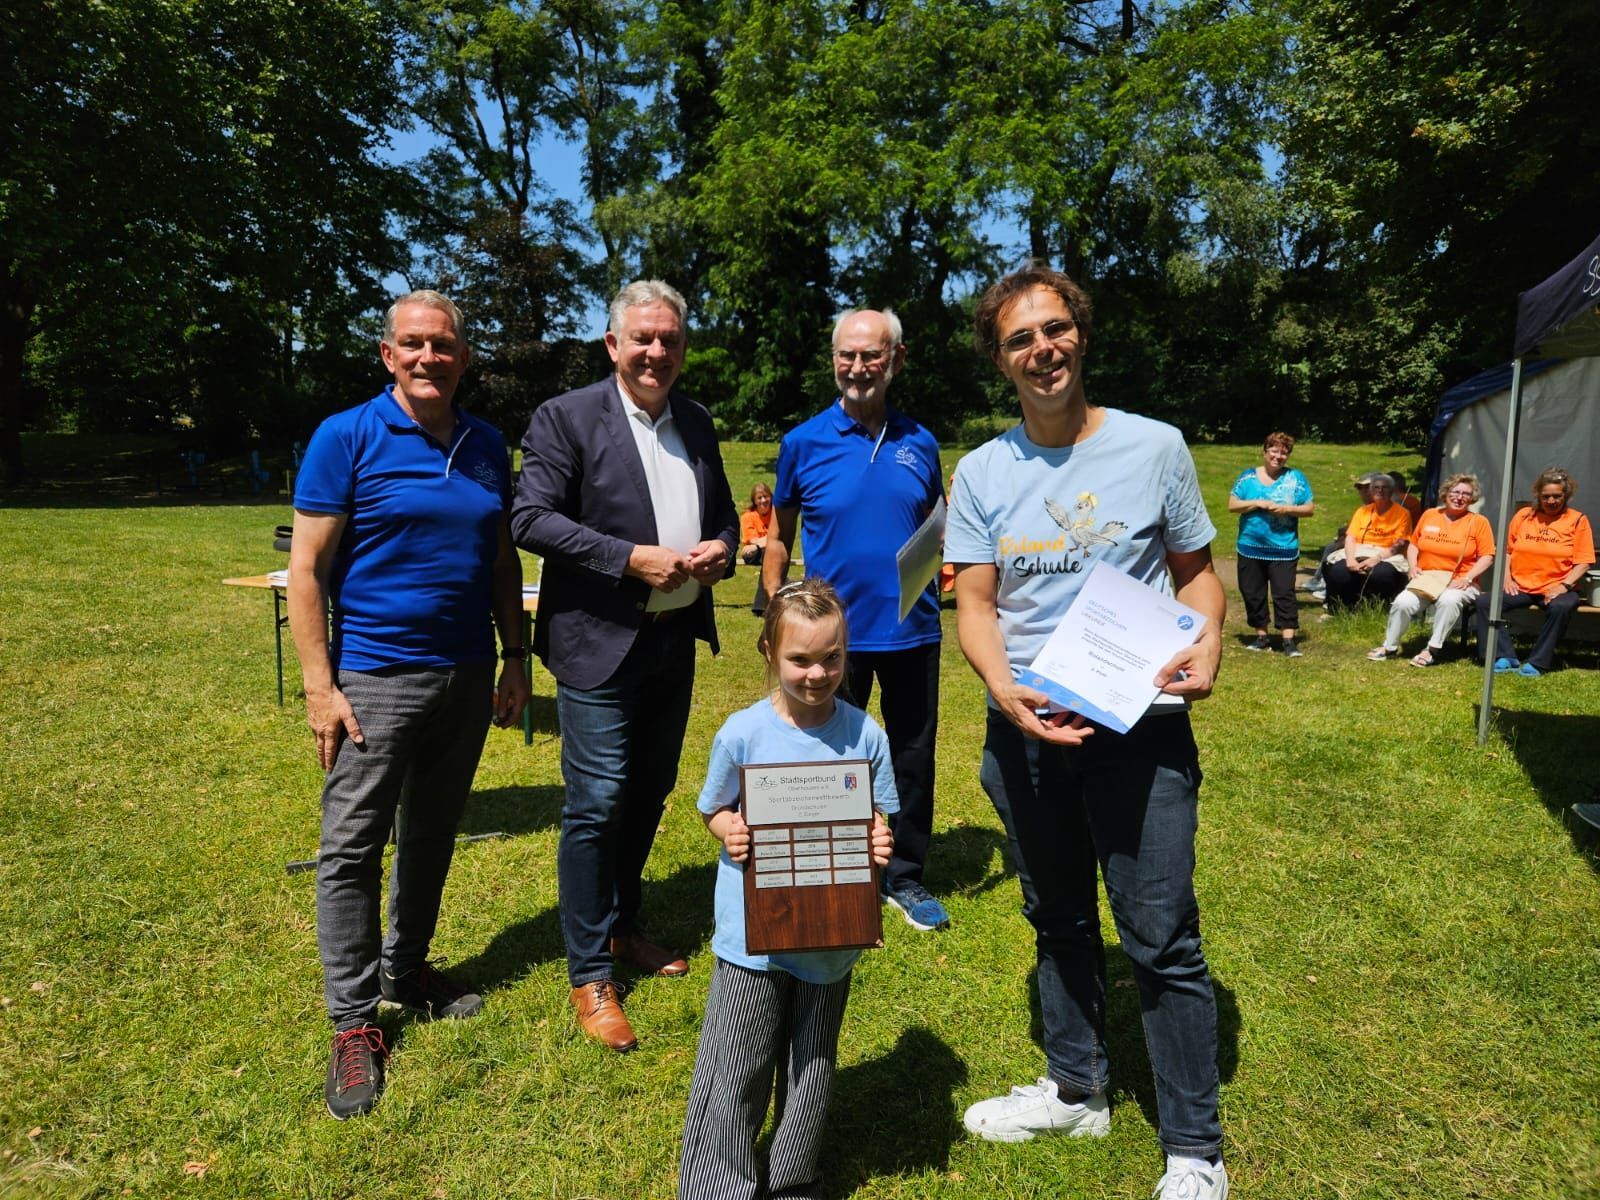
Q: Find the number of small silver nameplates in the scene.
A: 12